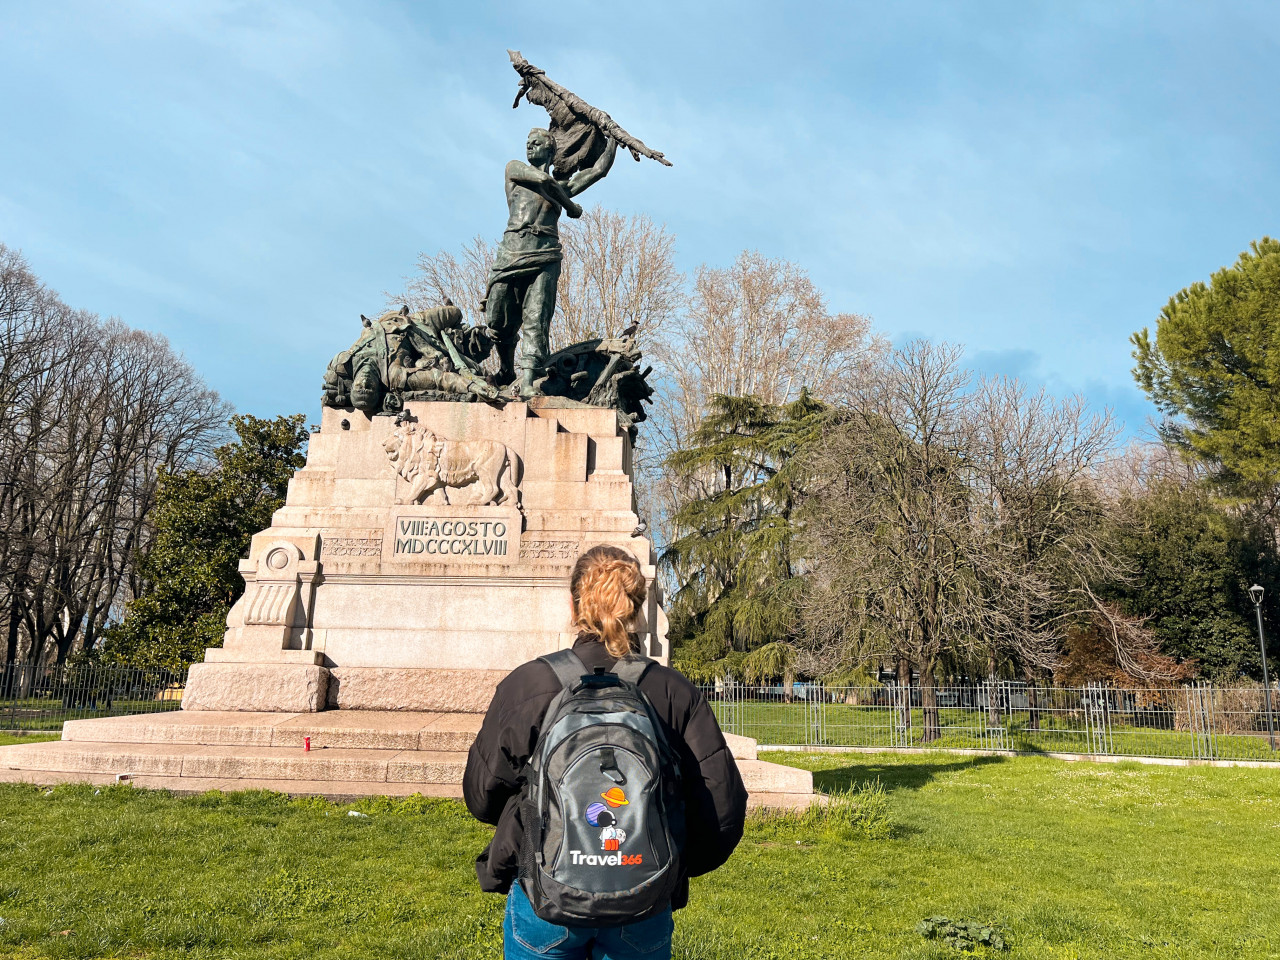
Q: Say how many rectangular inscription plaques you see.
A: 1